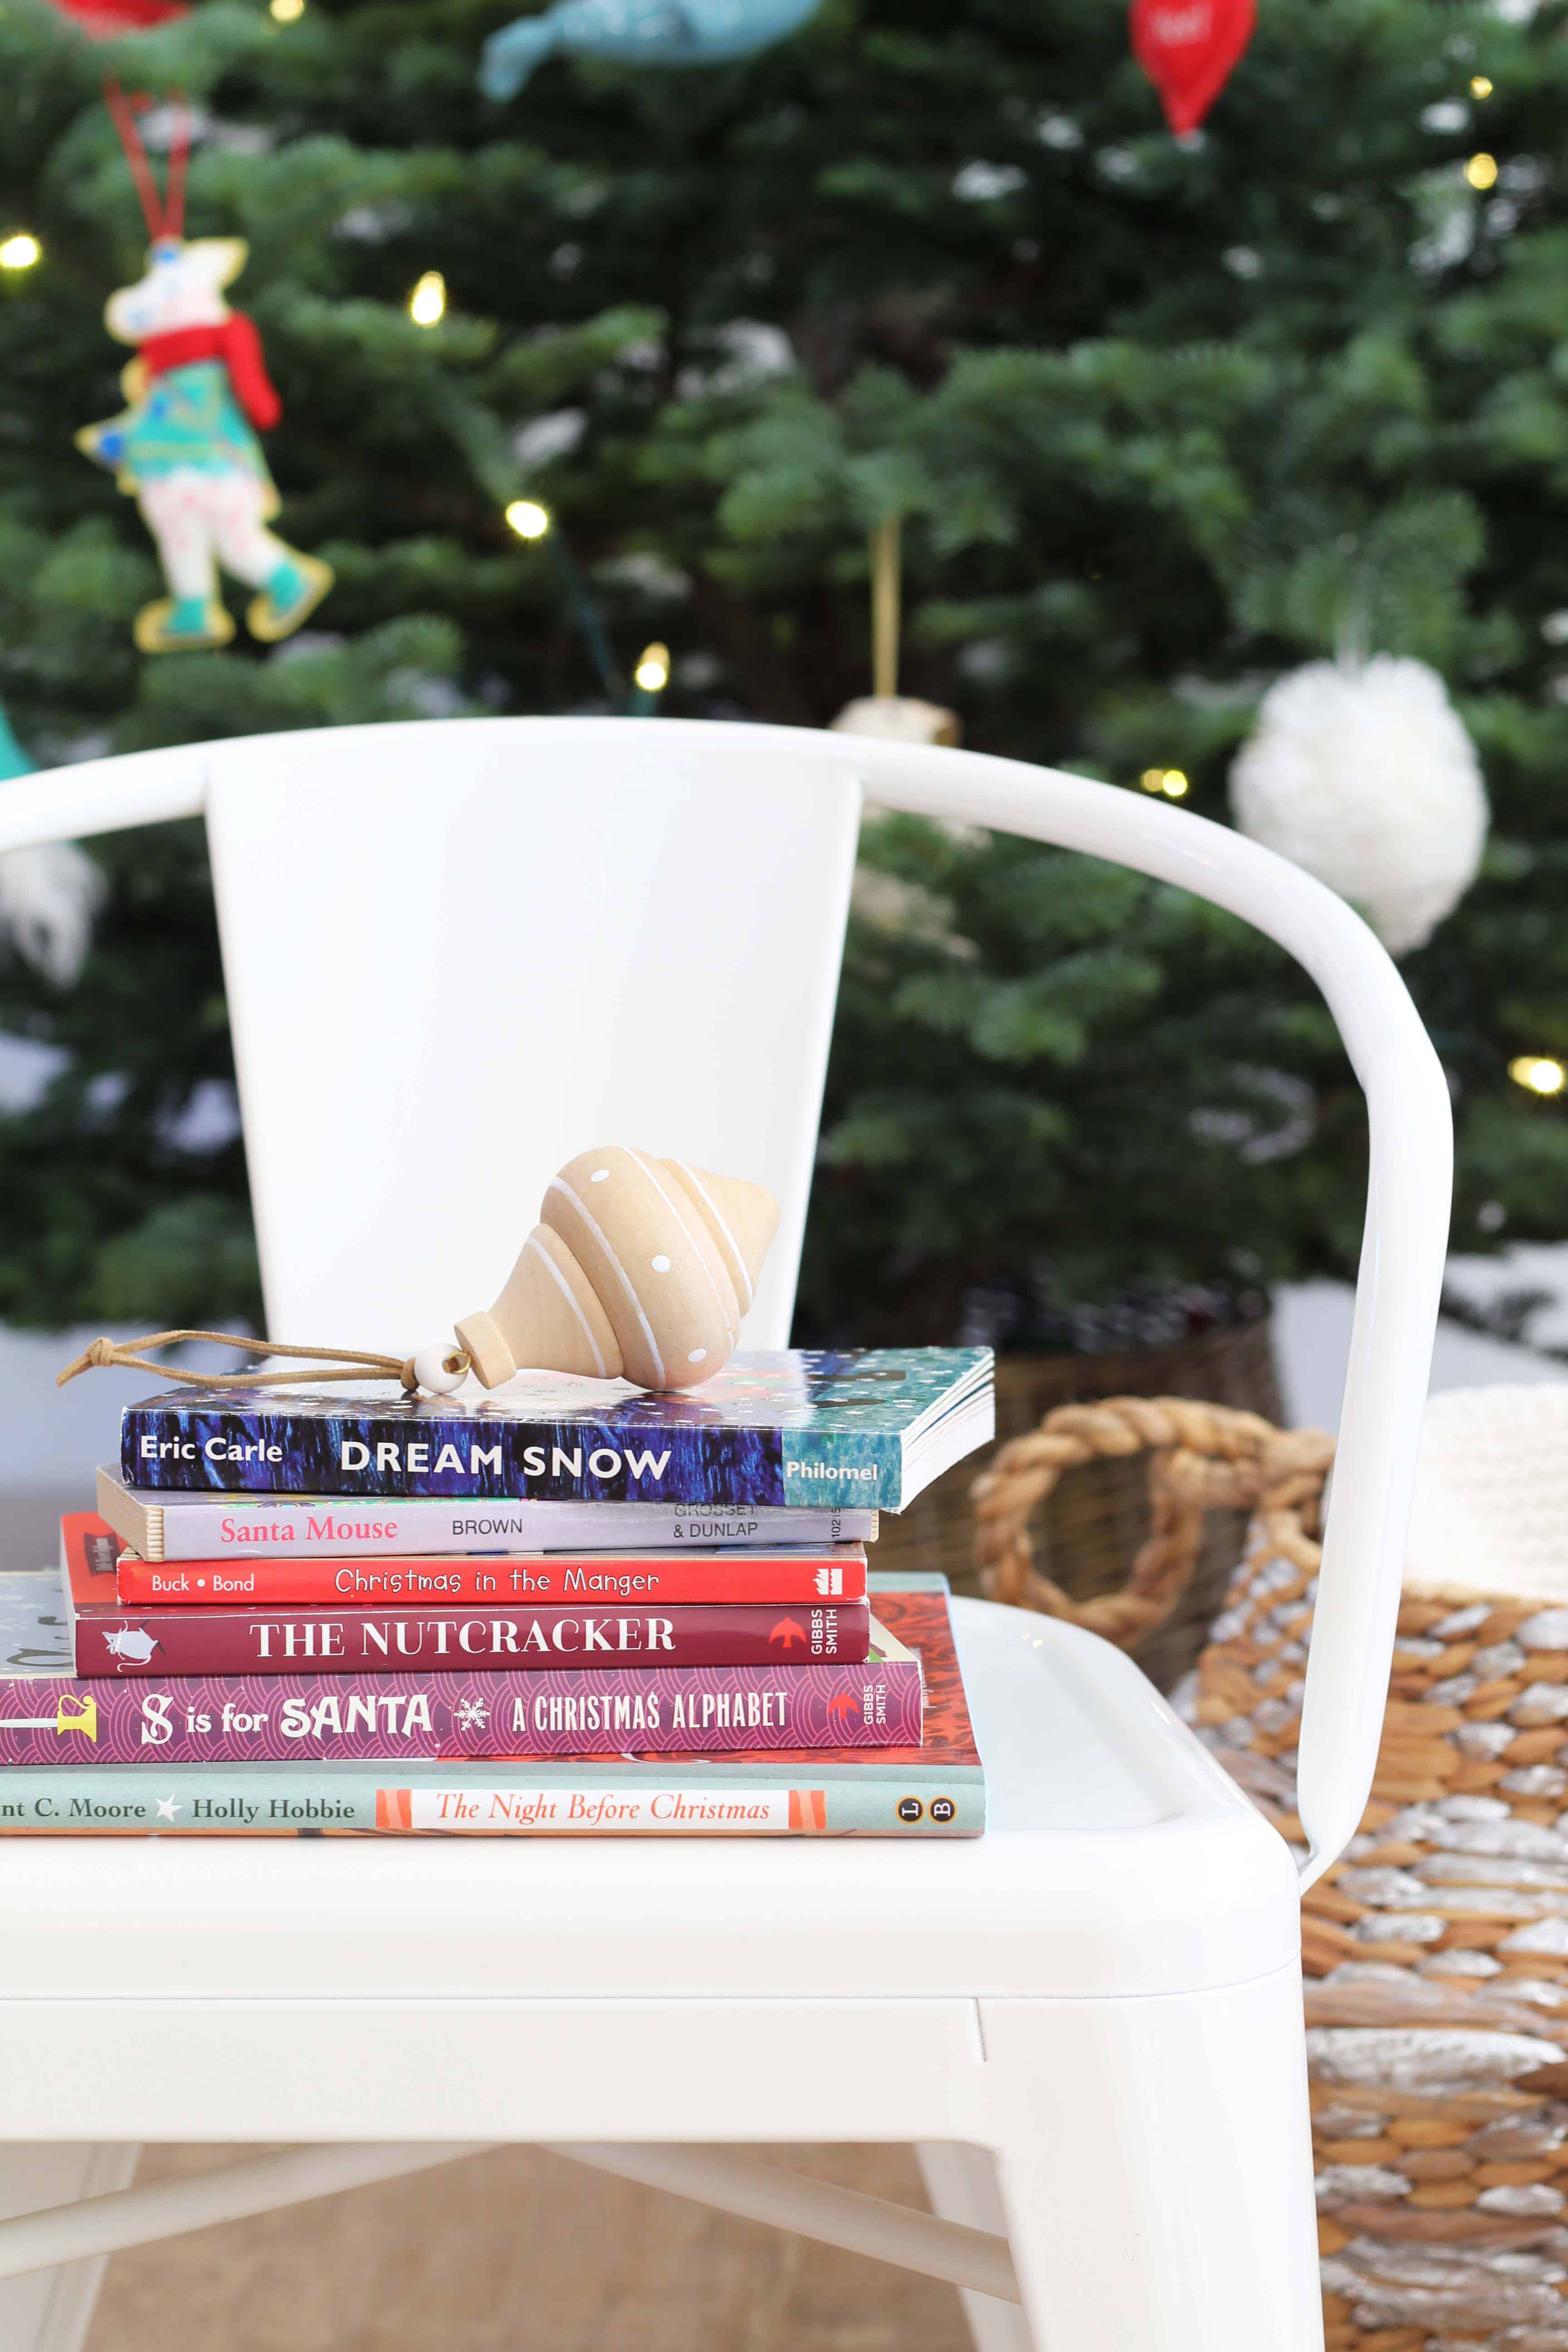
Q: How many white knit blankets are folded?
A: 1